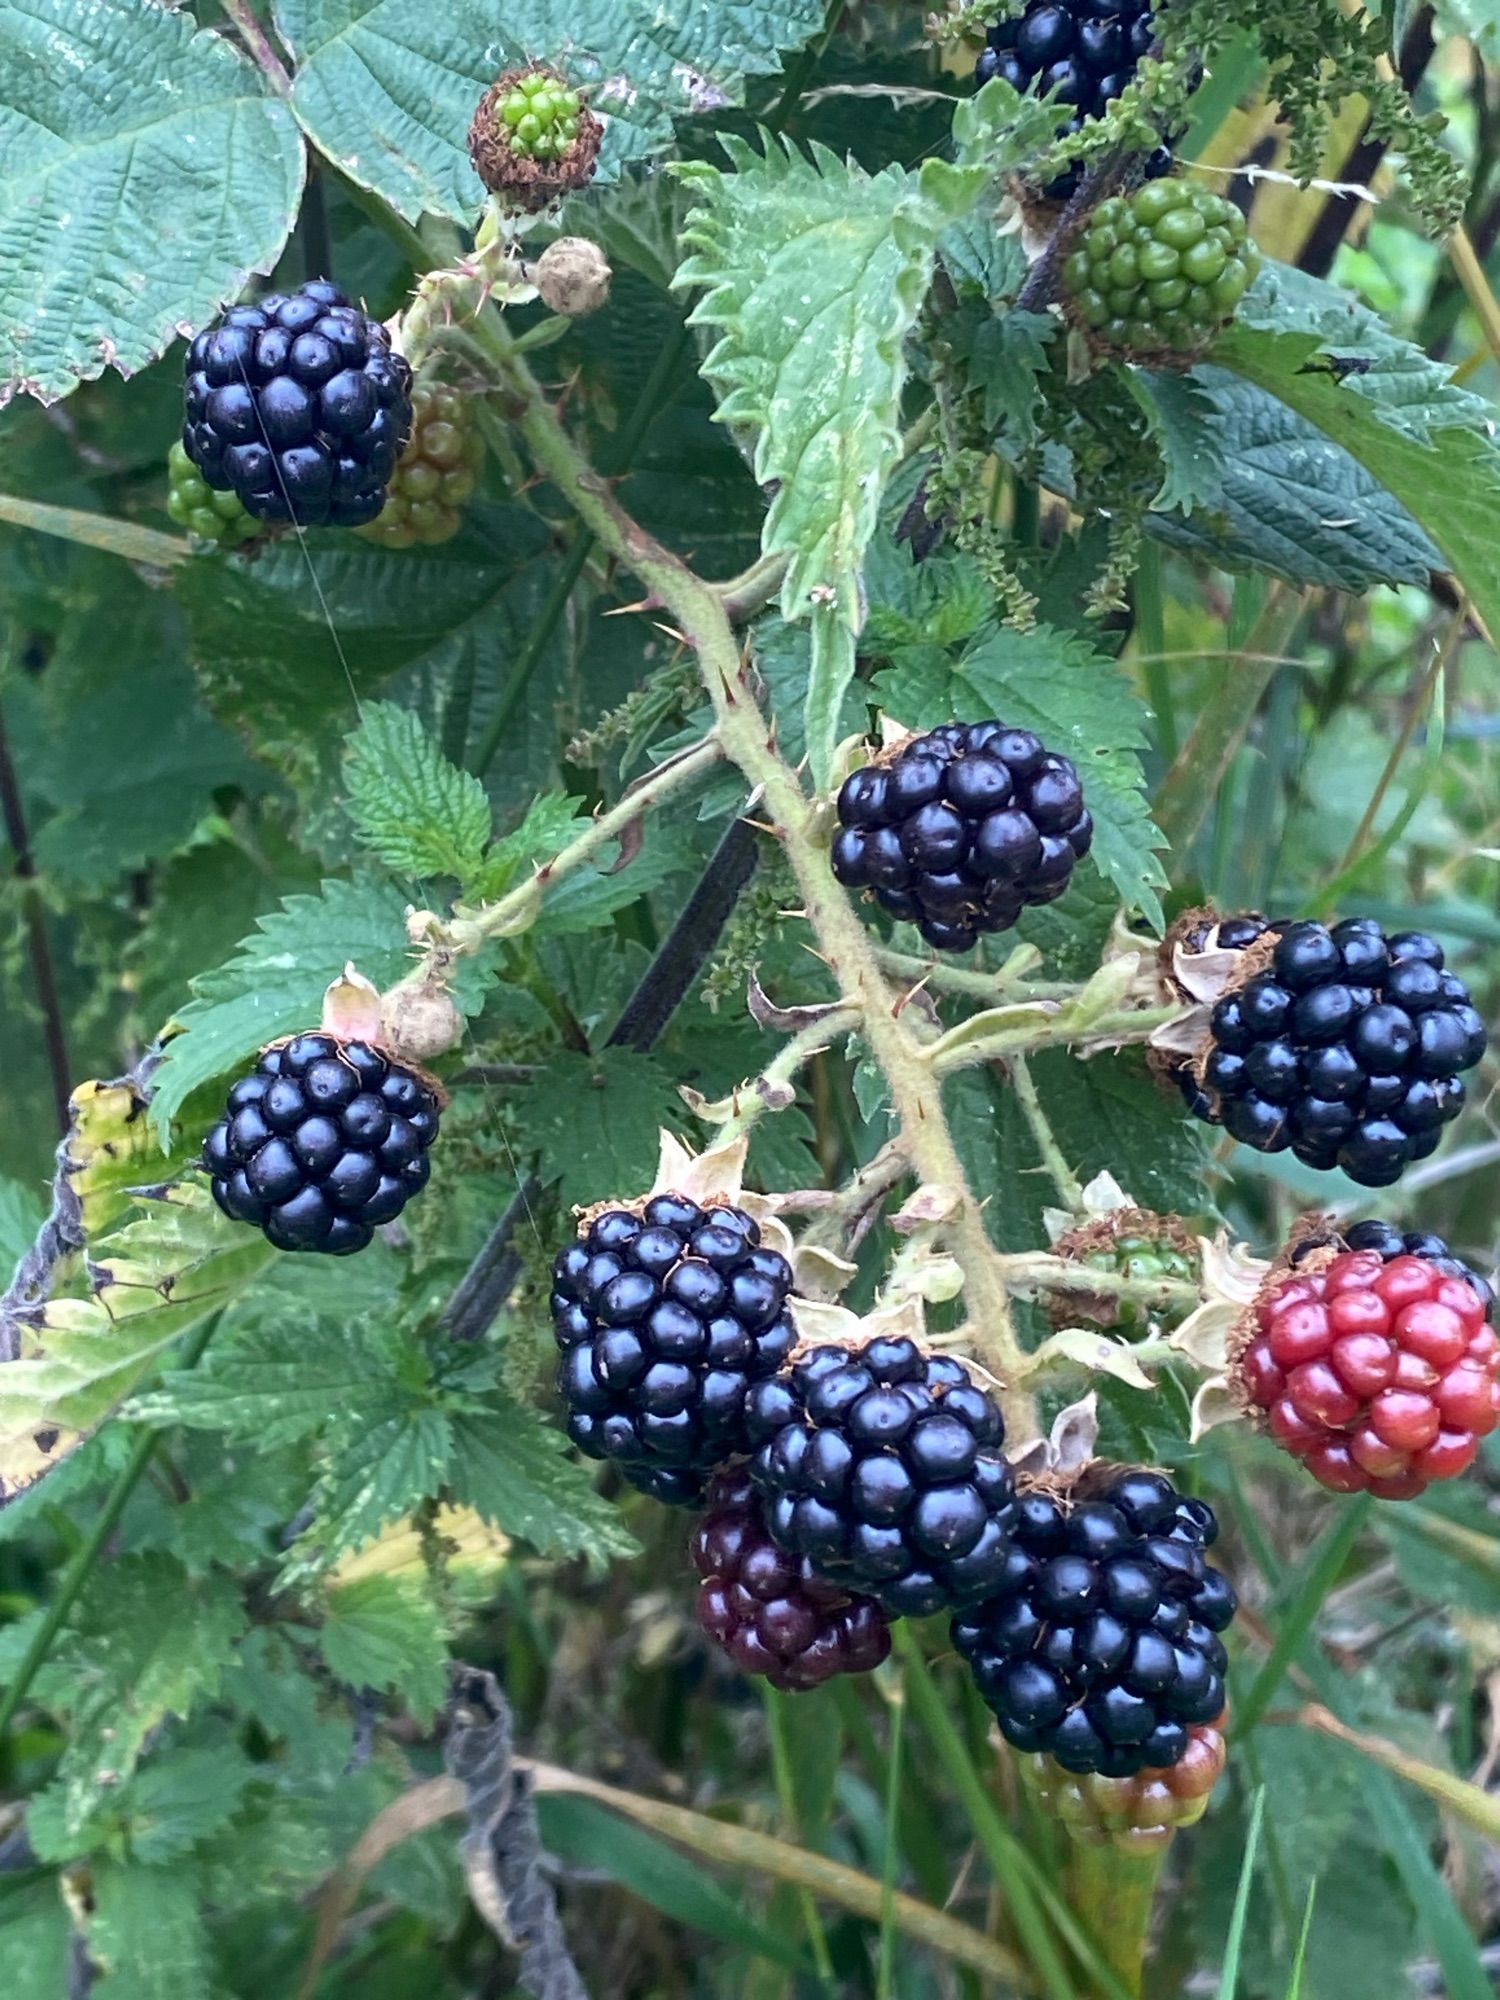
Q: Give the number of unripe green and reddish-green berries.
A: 6